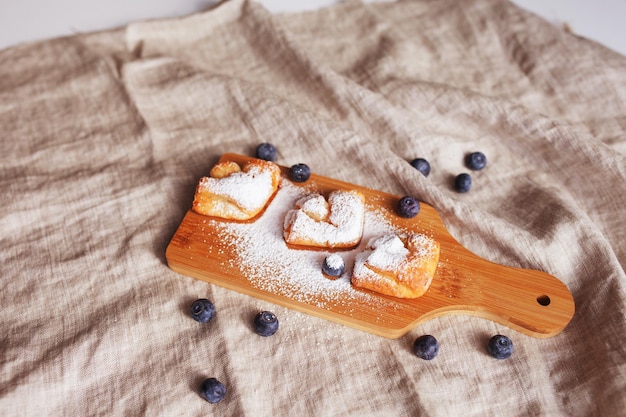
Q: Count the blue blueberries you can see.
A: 12